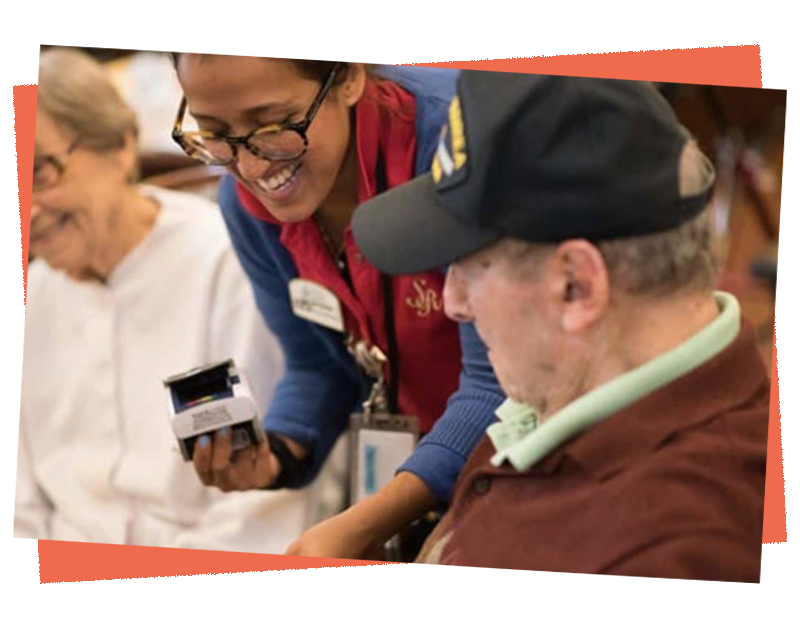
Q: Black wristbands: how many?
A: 1